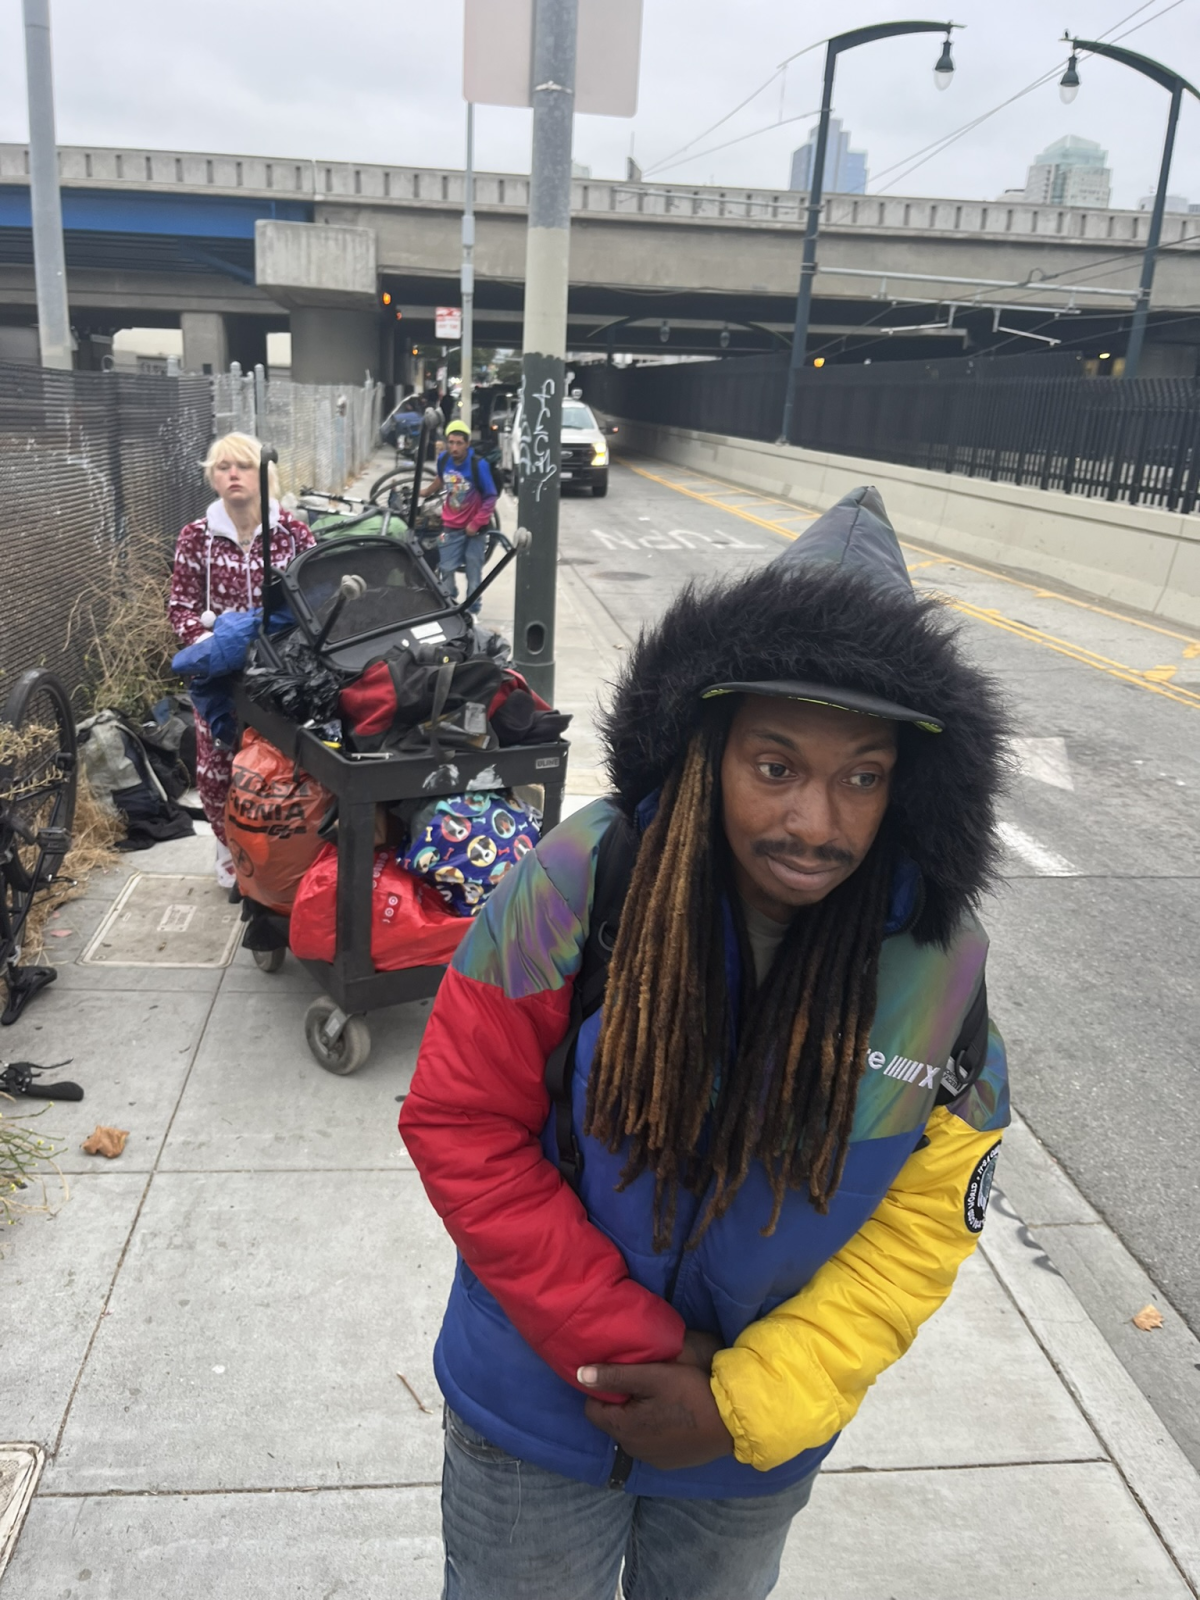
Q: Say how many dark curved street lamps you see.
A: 2